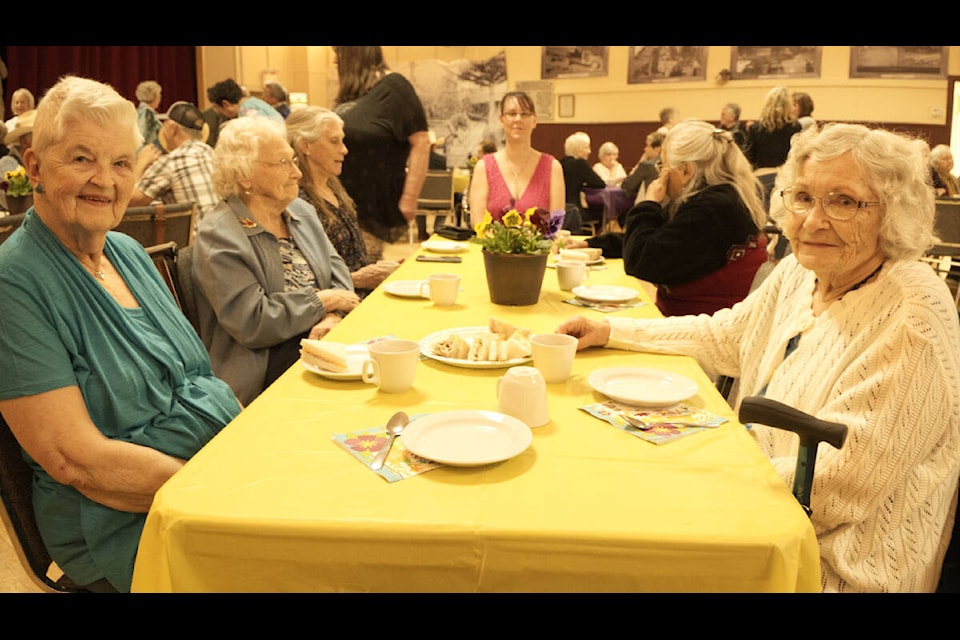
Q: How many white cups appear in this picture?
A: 5